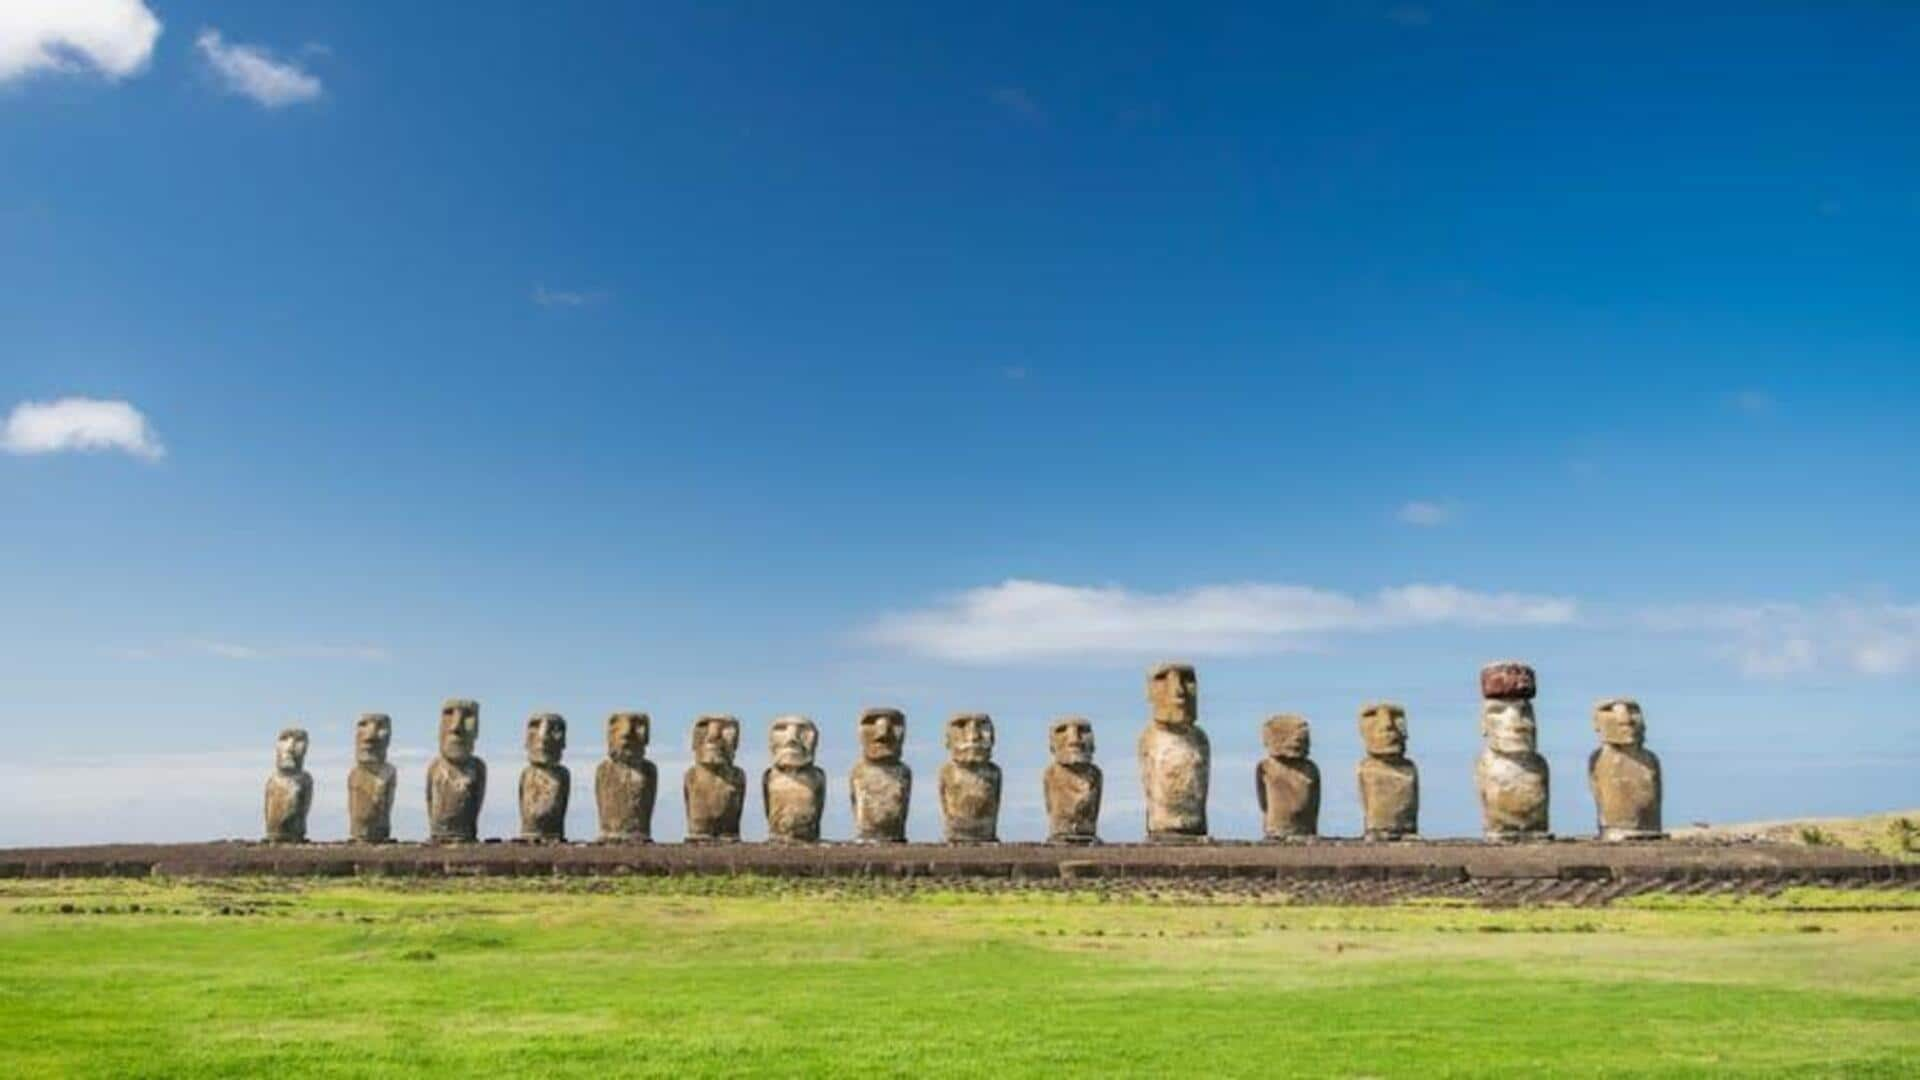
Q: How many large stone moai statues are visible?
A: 15